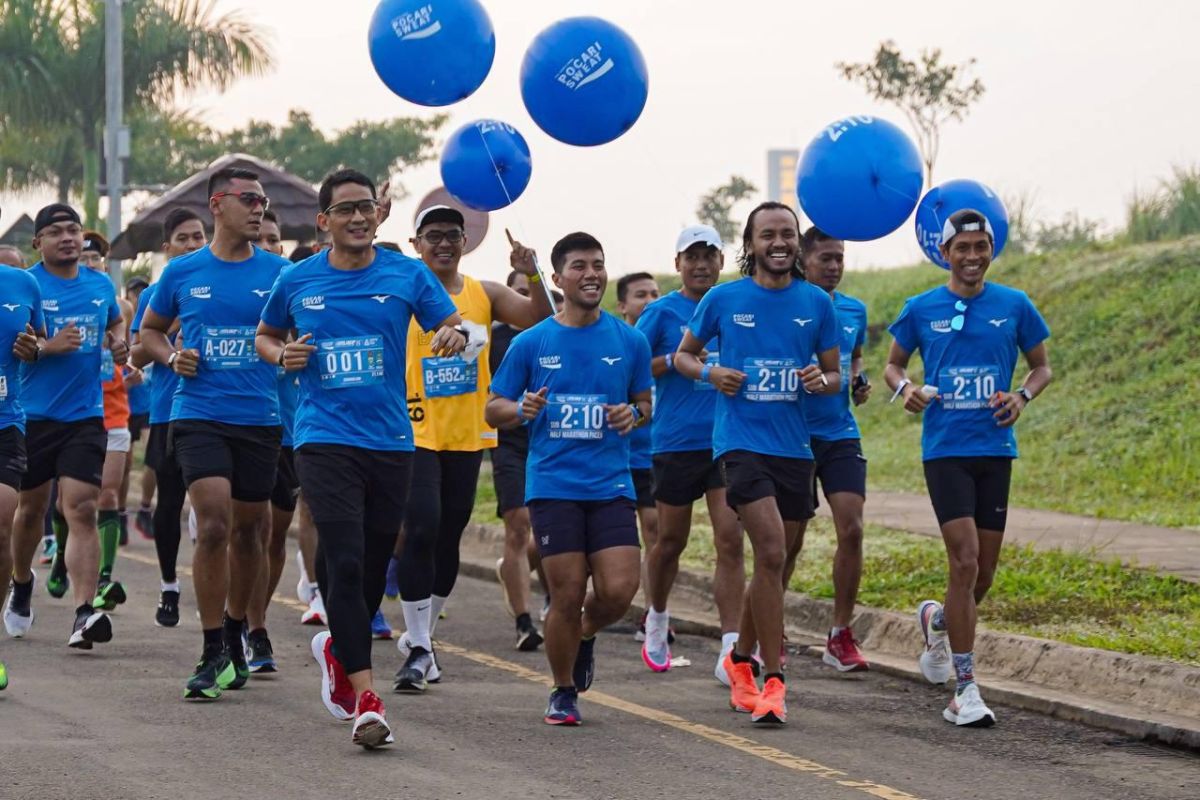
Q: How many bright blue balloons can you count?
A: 5